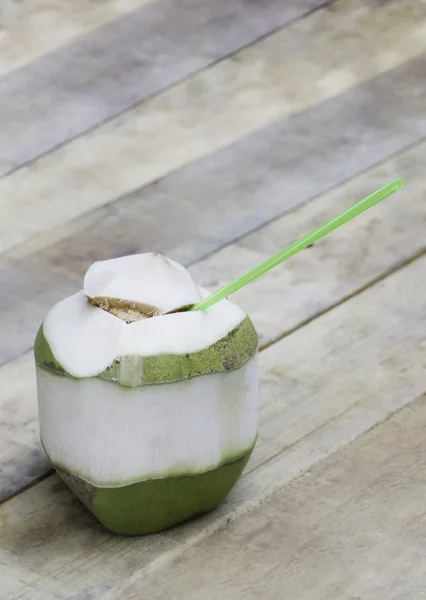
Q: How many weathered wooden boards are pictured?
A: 7